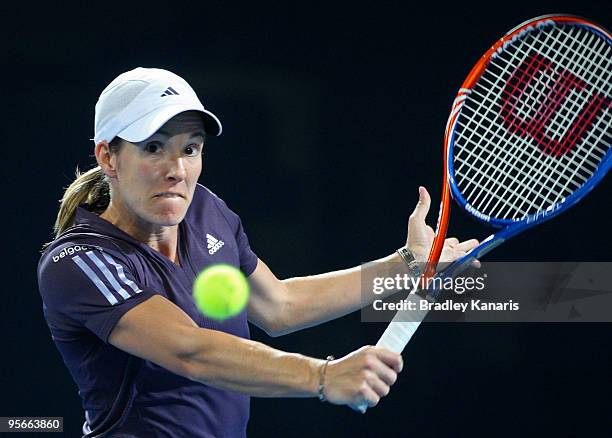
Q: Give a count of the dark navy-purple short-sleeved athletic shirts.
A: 1